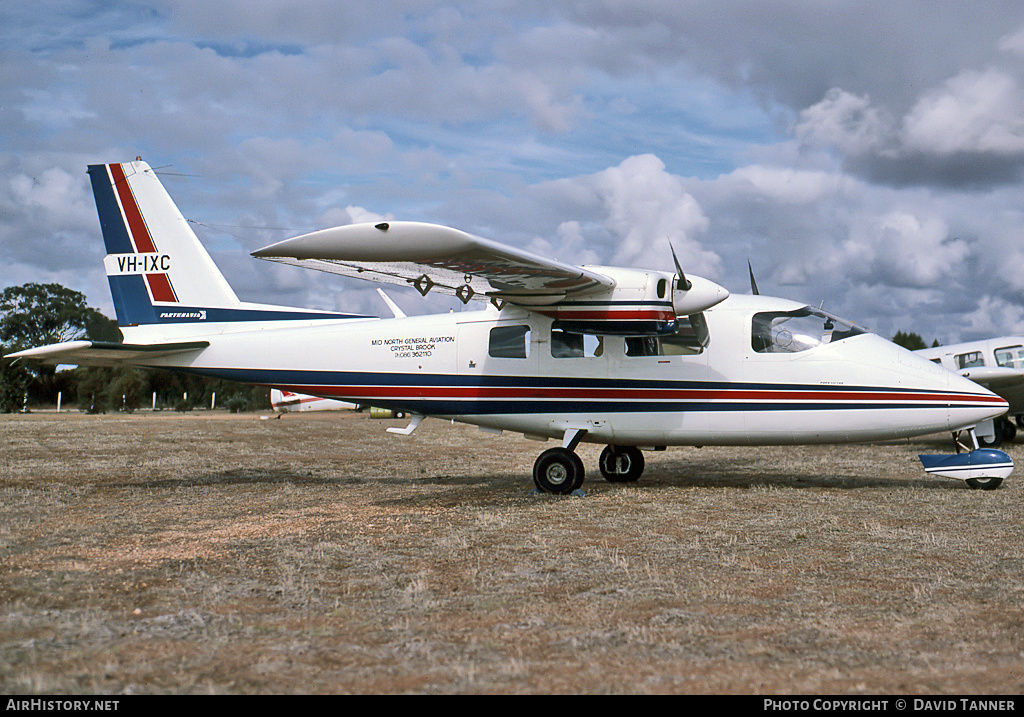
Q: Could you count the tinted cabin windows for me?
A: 3